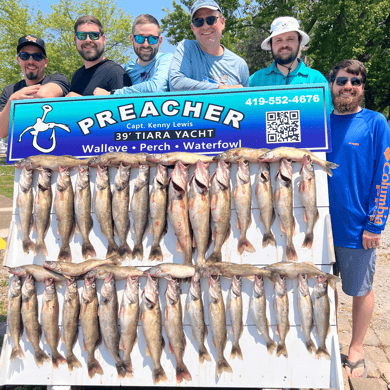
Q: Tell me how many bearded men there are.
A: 5